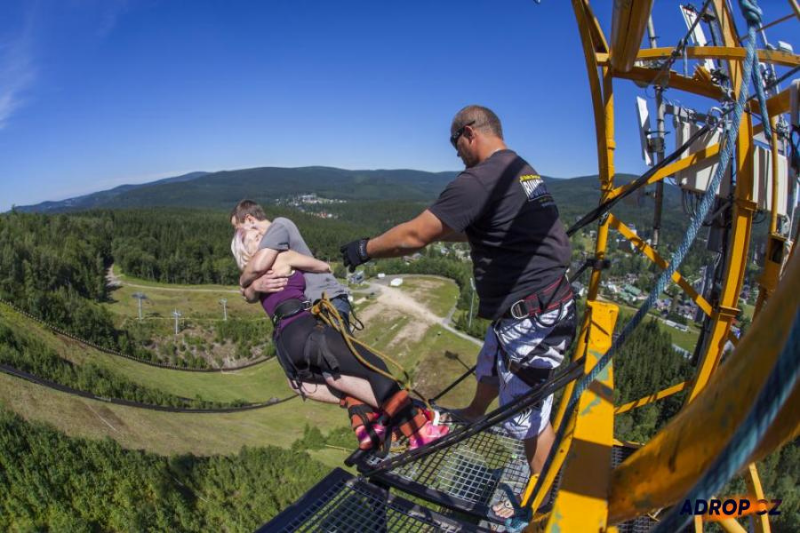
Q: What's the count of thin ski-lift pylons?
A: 3